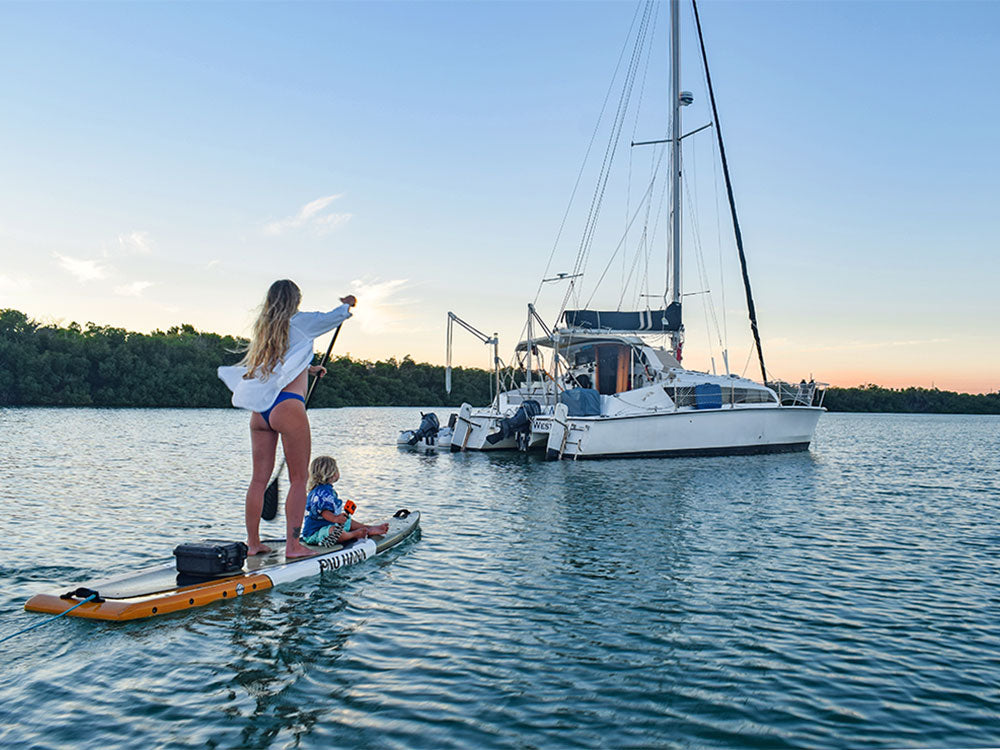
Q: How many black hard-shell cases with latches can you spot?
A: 1